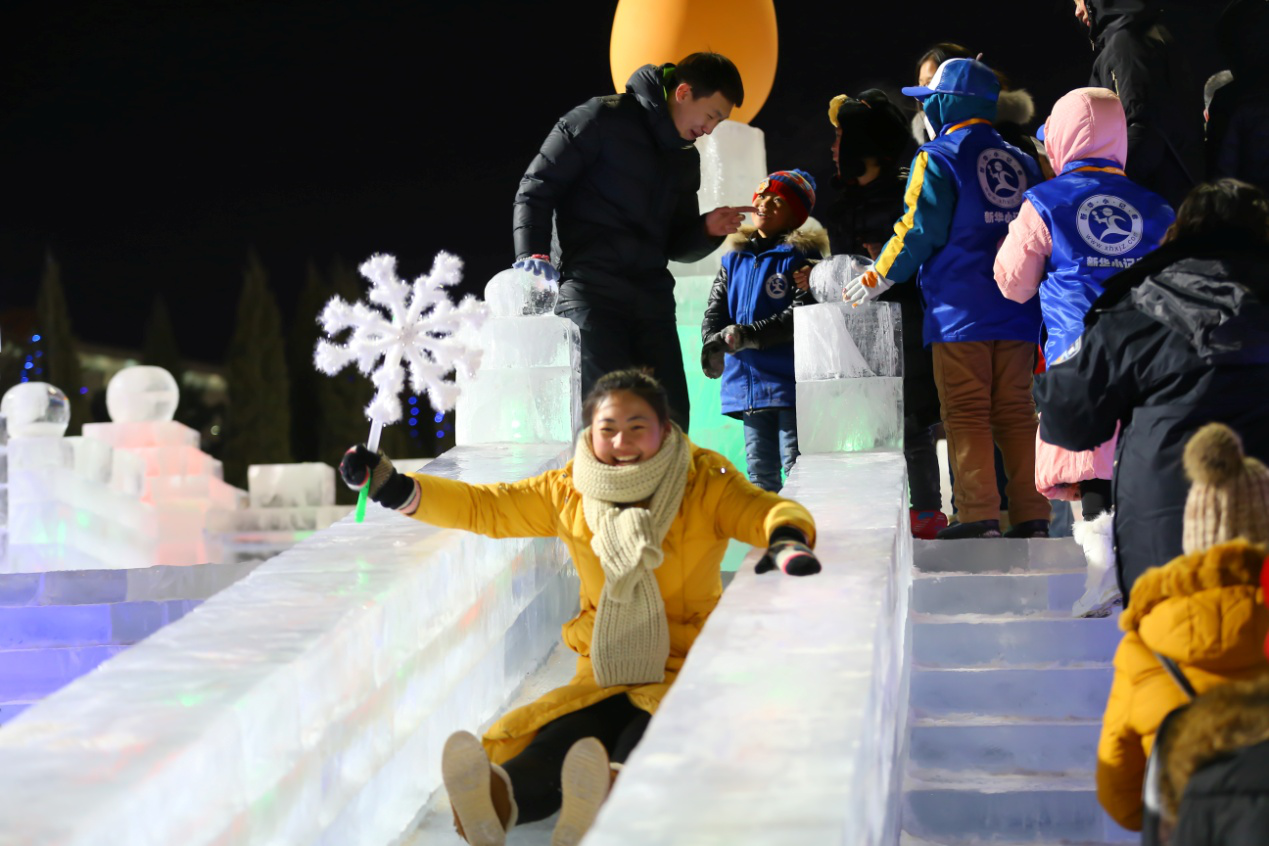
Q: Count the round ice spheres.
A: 4